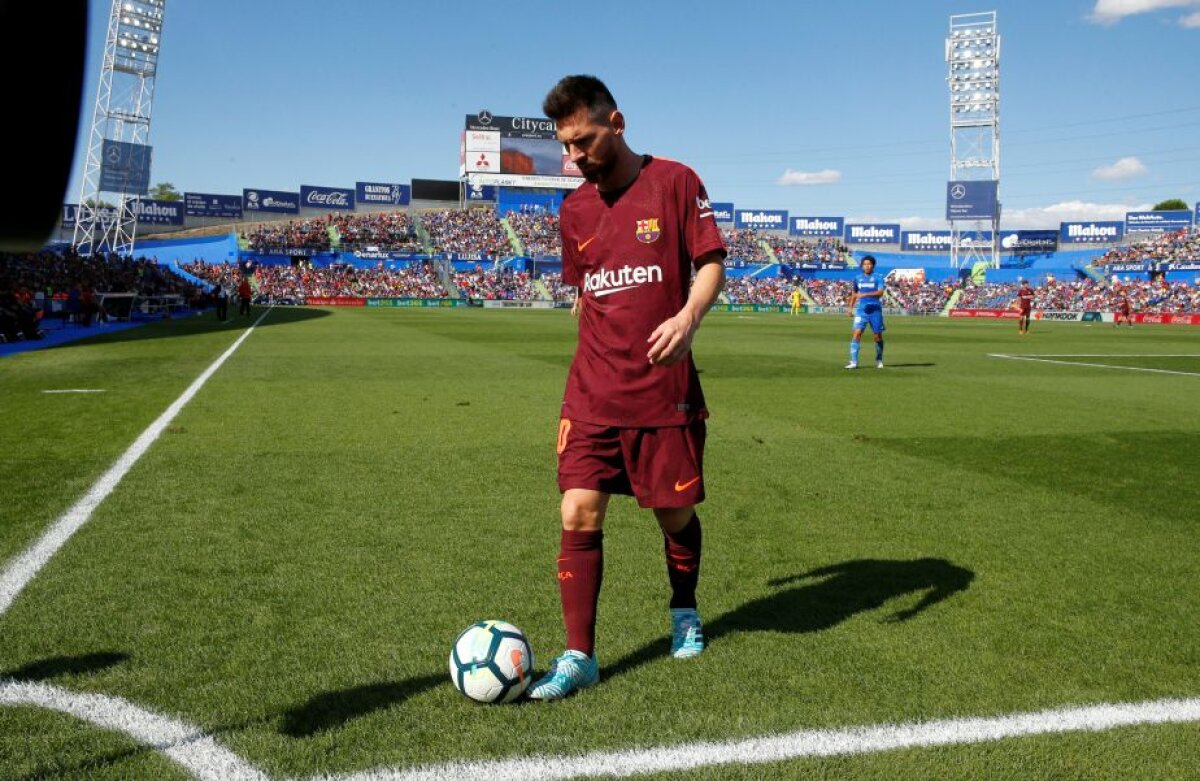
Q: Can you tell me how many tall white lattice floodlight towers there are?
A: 2